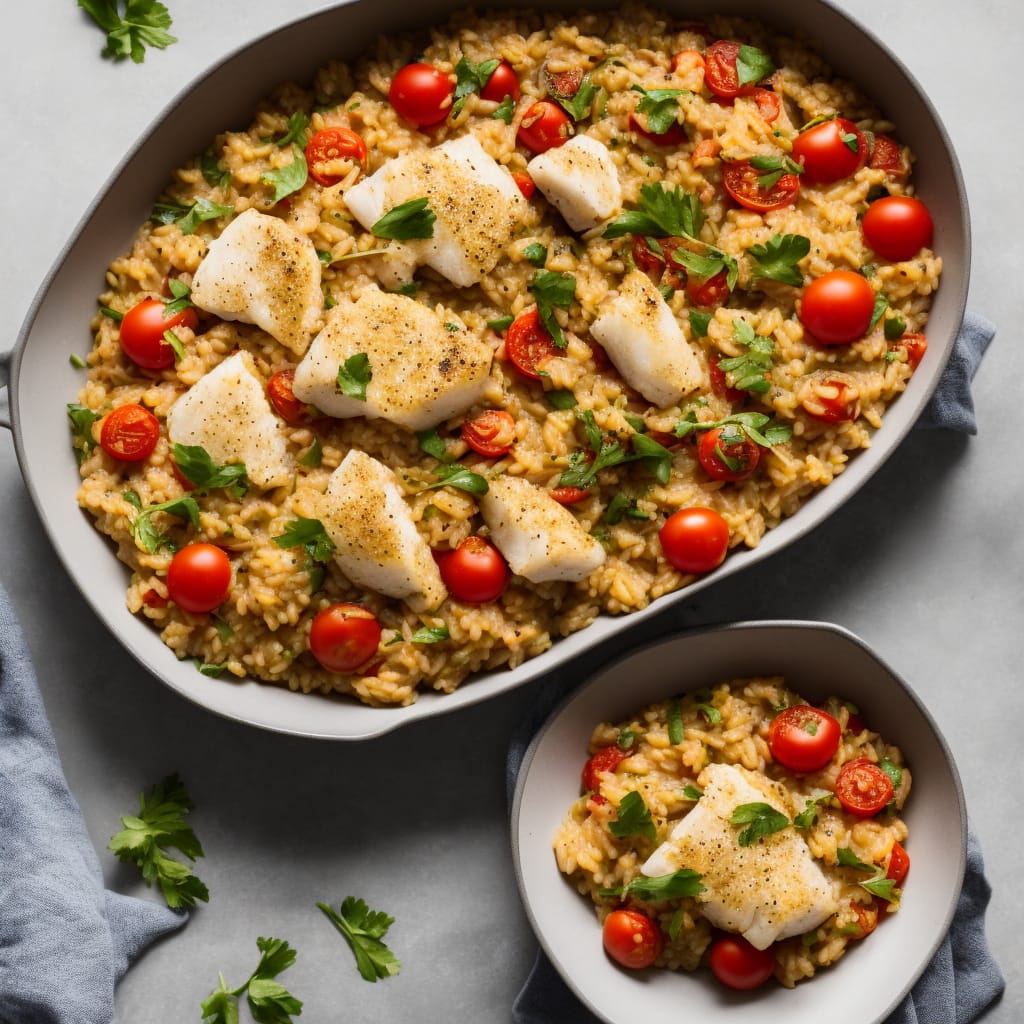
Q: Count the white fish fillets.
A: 9